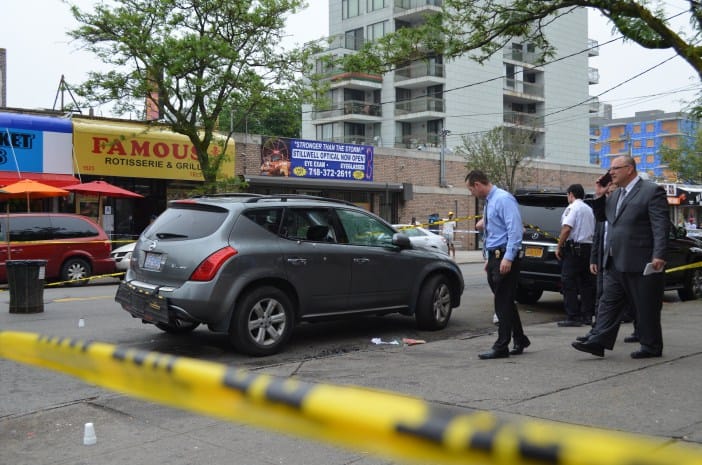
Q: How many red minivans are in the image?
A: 1